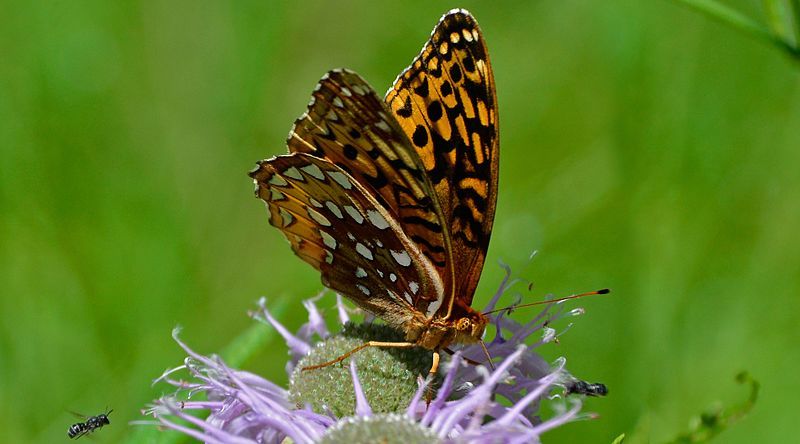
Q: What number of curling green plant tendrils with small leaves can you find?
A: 1